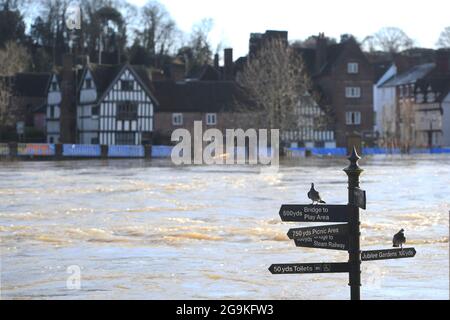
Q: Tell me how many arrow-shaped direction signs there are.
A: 5